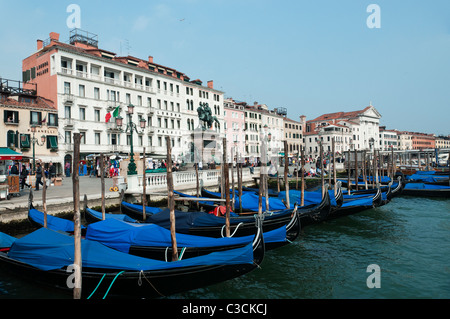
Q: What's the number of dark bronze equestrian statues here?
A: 1